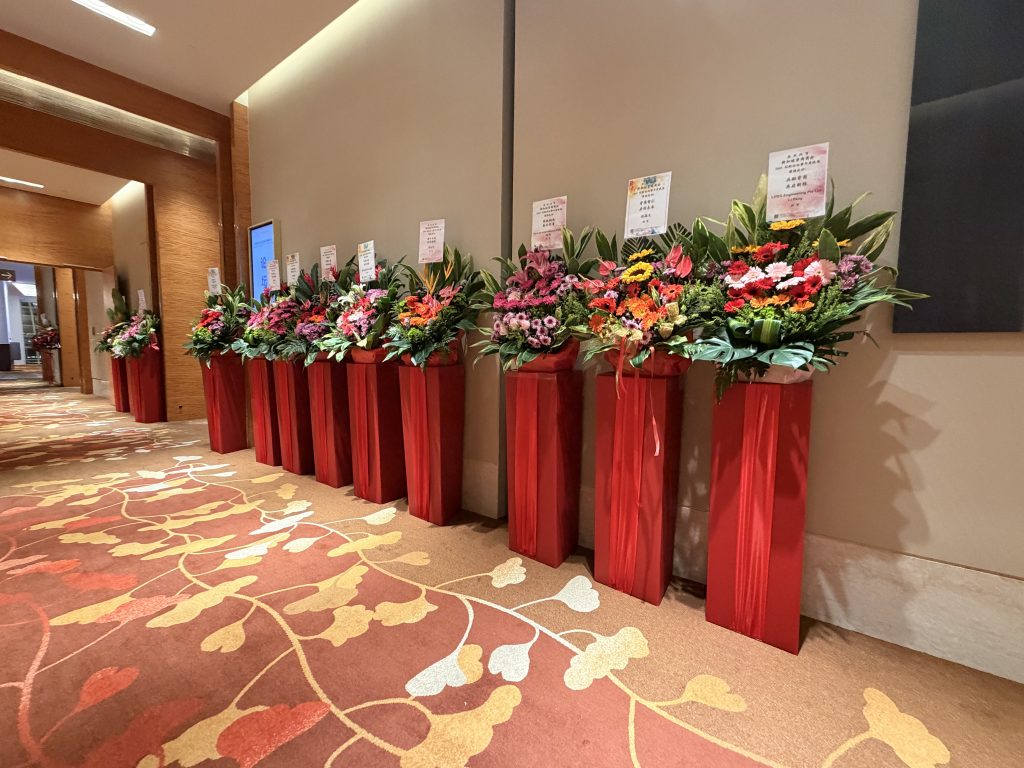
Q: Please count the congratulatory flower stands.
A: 12